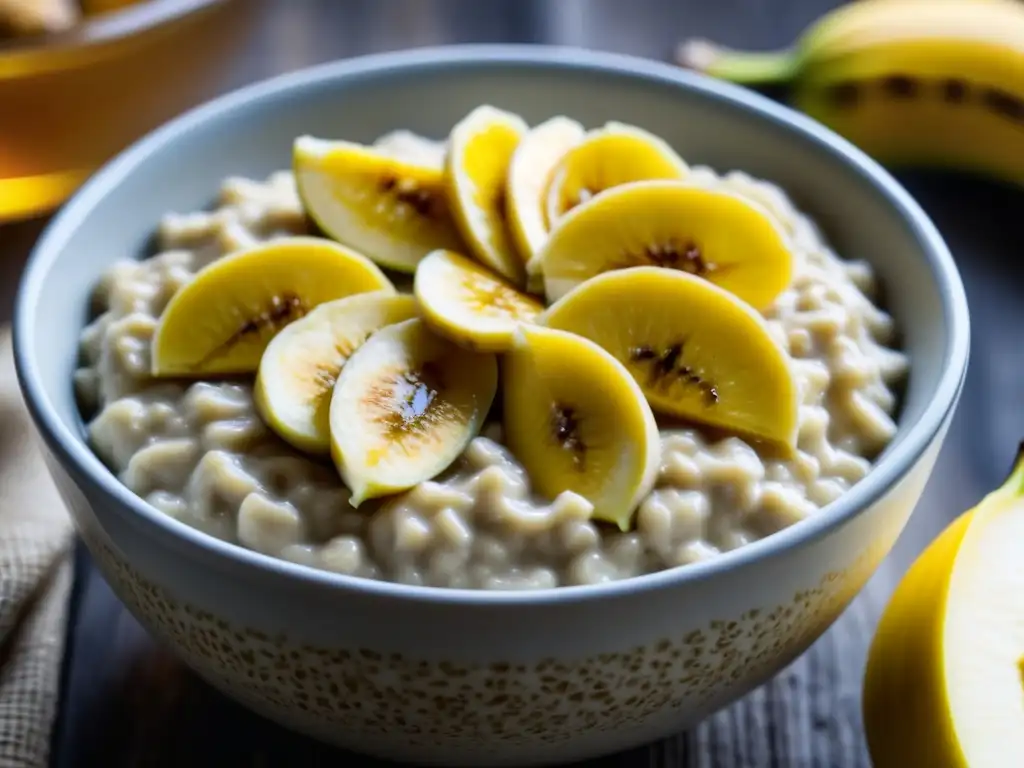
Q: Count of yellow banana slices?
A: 11